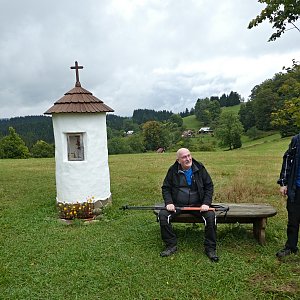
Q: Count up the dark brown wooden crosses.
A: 1